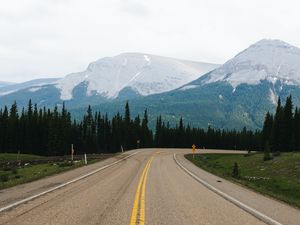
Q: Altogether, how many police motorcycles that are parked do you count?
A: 0